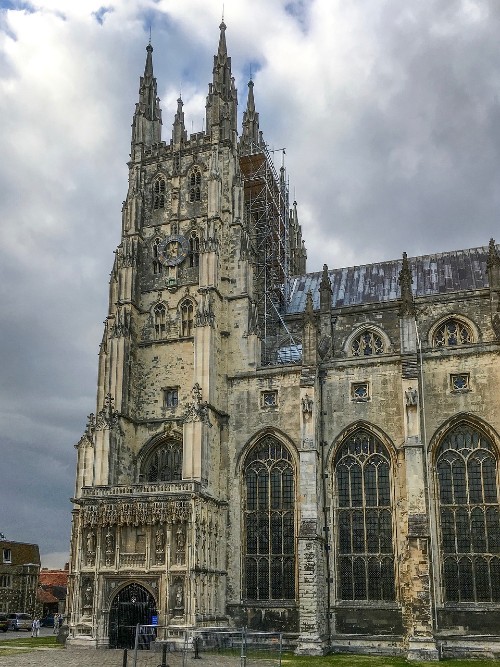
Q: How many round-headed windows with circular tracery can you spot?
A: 2